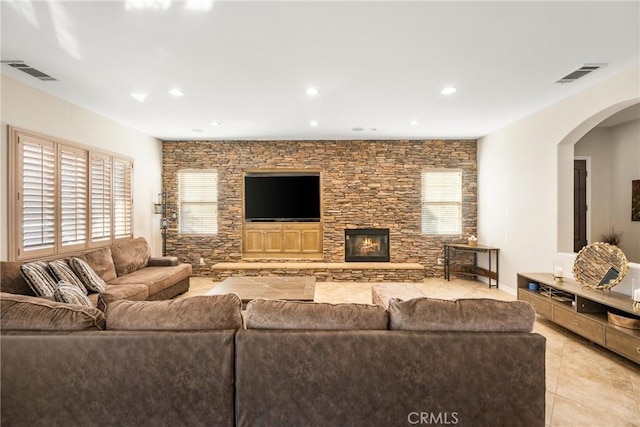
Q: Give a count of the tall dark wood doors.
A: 1